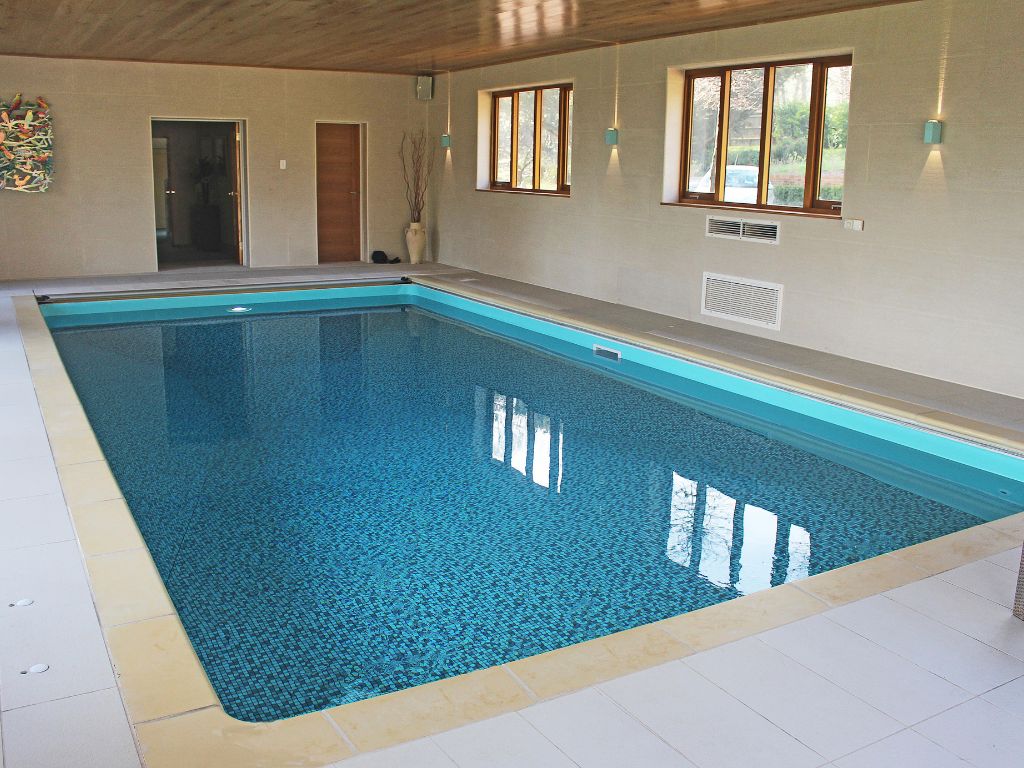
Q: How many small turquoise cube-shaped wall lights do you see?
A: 3